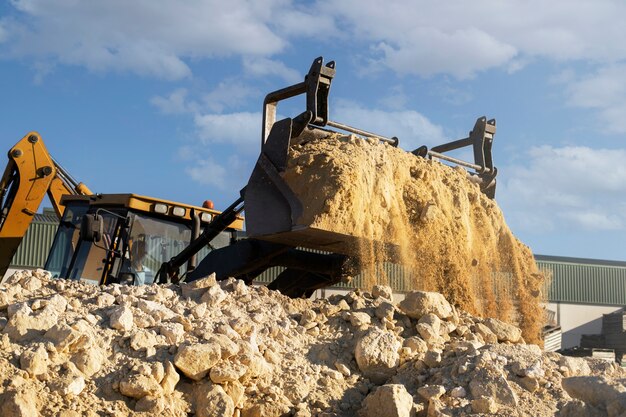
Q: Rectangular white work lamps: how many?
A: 3